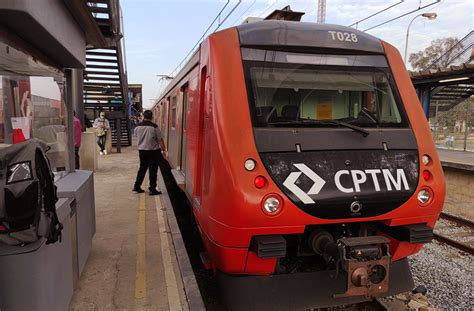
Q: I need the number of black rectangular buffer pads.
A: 2